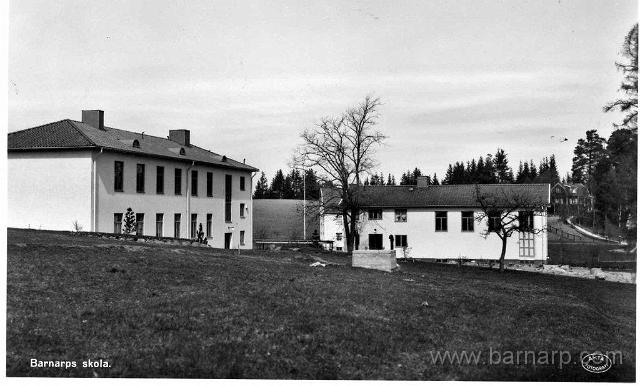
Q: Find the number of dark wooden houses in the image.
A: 1